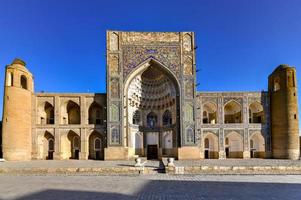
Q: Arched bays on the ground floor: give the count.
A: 6